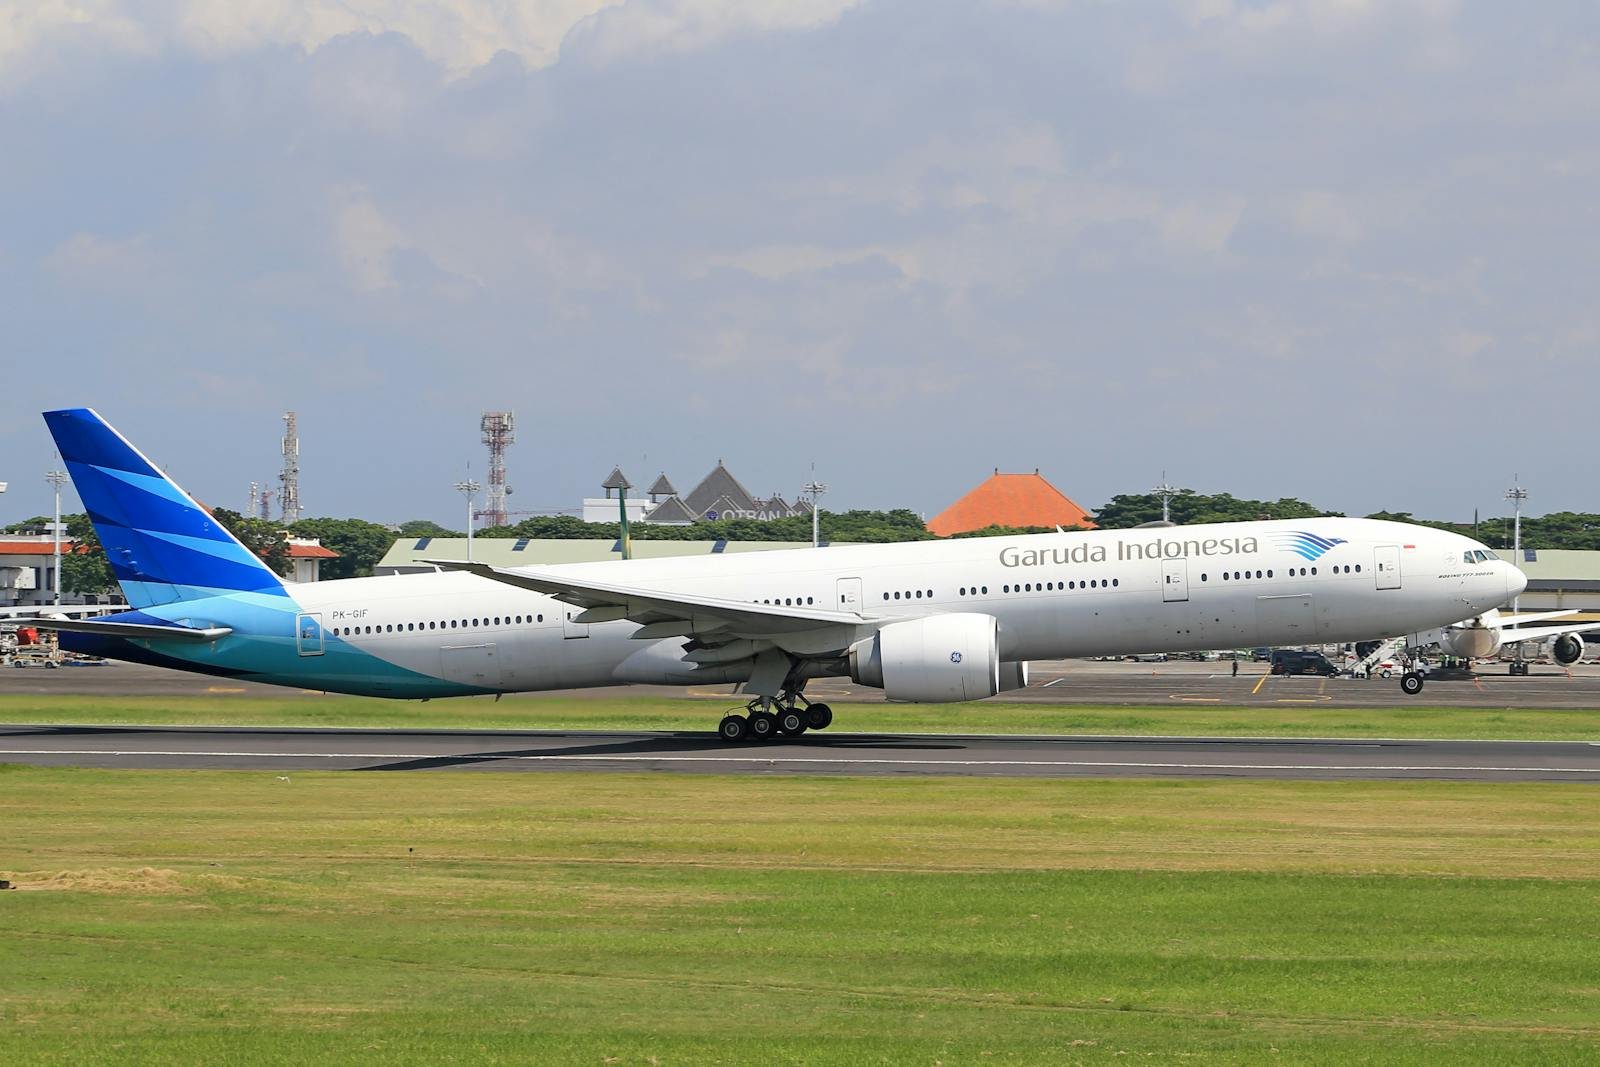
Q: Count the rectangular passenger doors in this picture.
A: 5